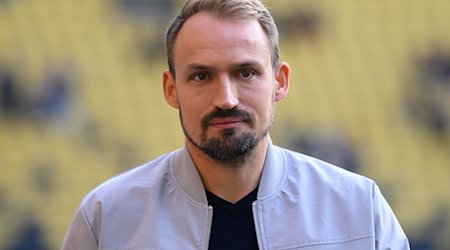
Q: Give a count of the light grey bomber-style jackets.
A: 1